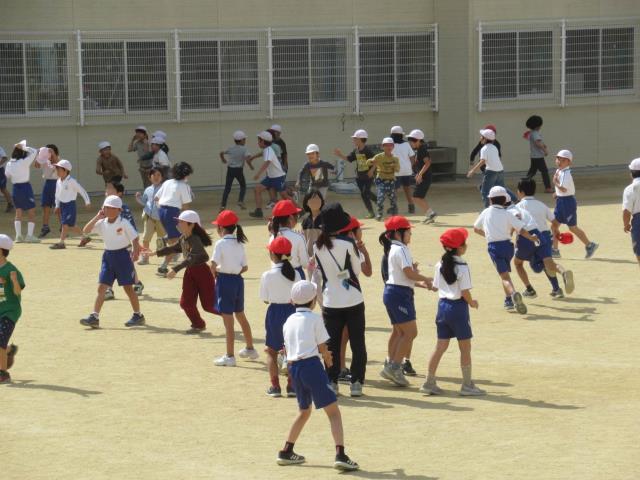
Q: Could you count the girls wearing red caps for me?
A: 6